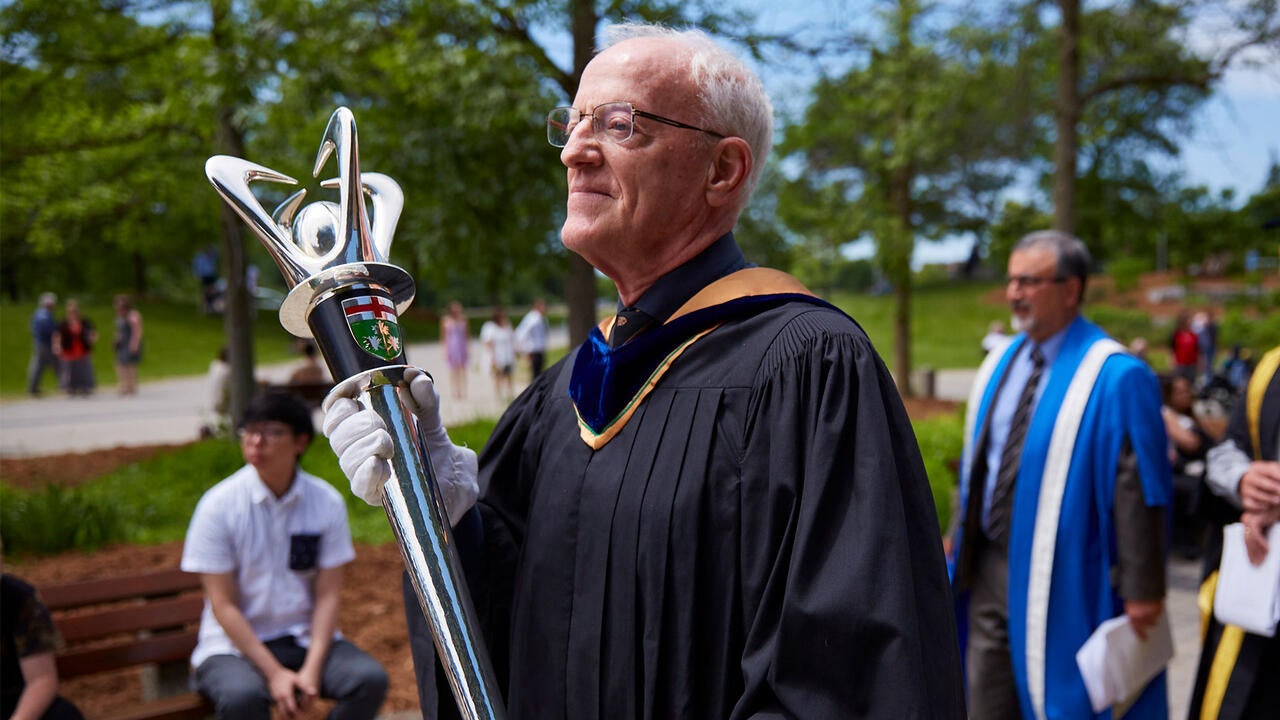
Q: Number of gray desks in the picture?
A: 0